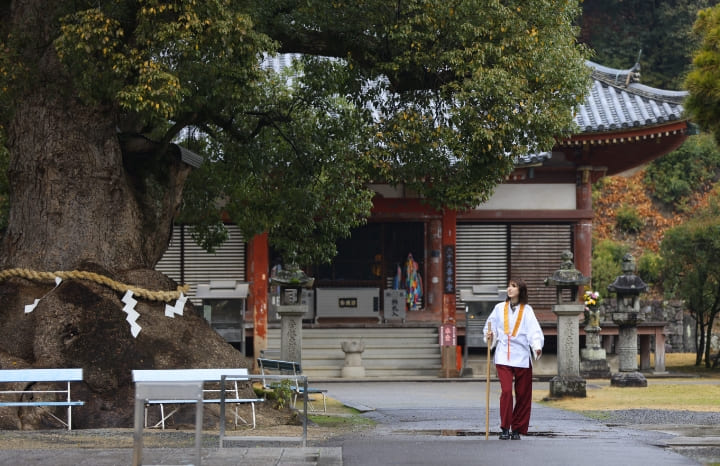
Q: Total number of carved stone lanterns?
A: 3